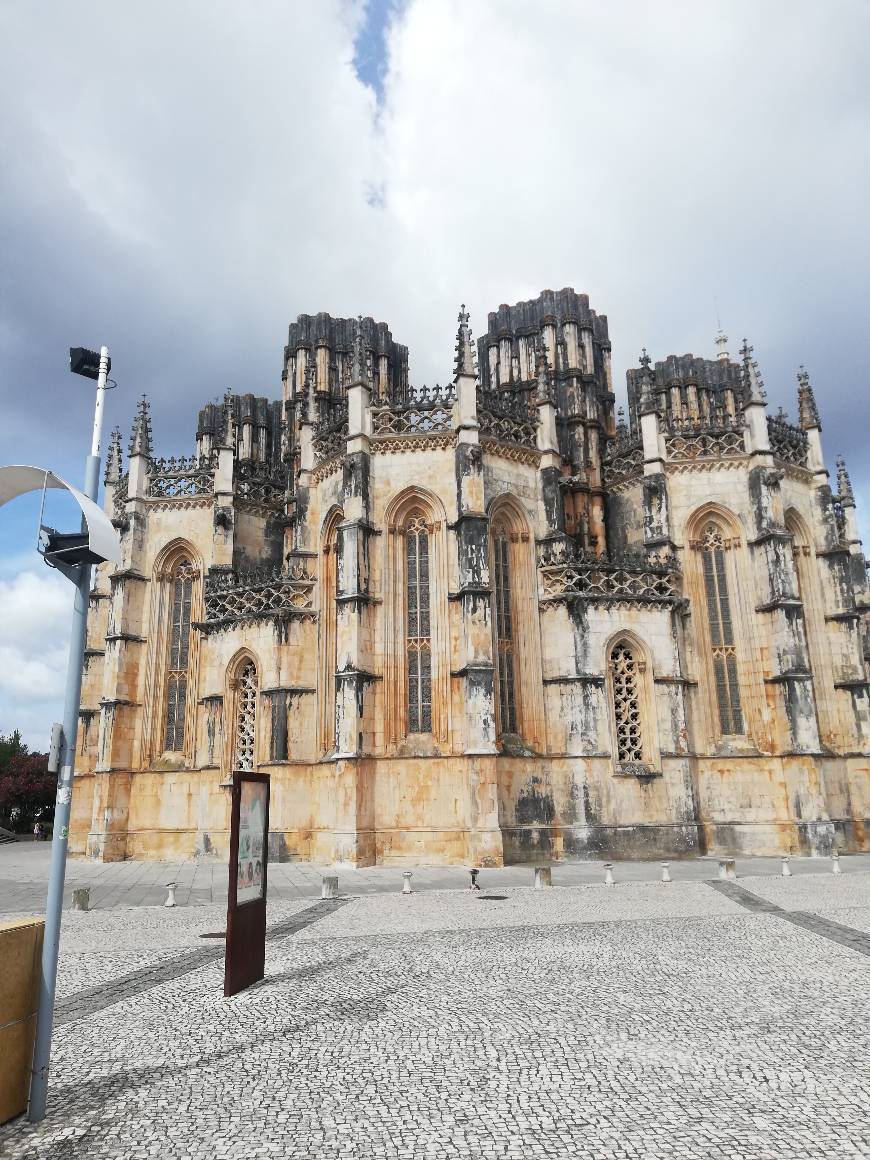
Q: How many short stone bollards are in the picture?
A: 11